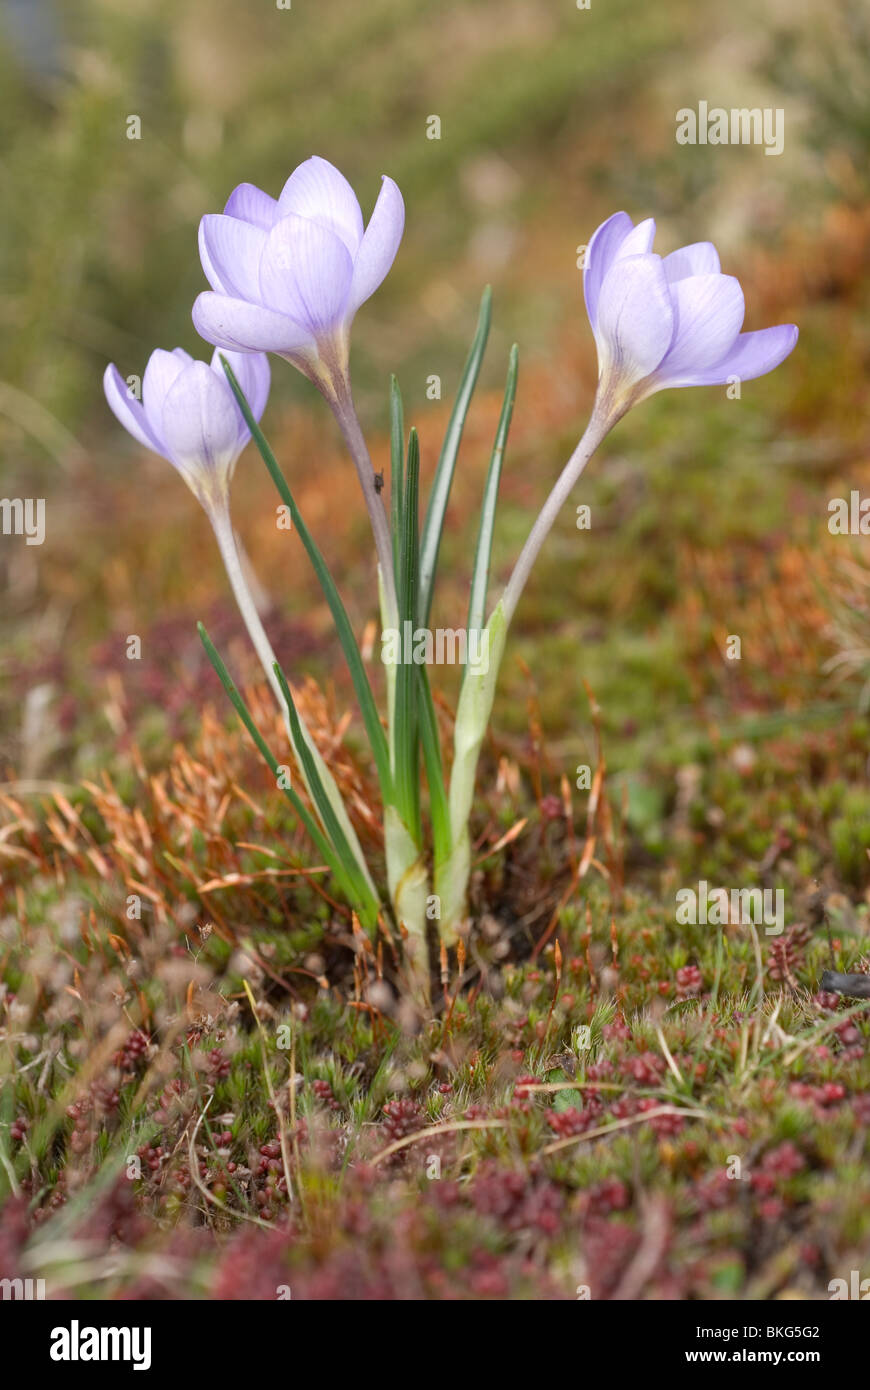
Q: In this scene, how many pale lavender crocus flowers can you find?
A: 3